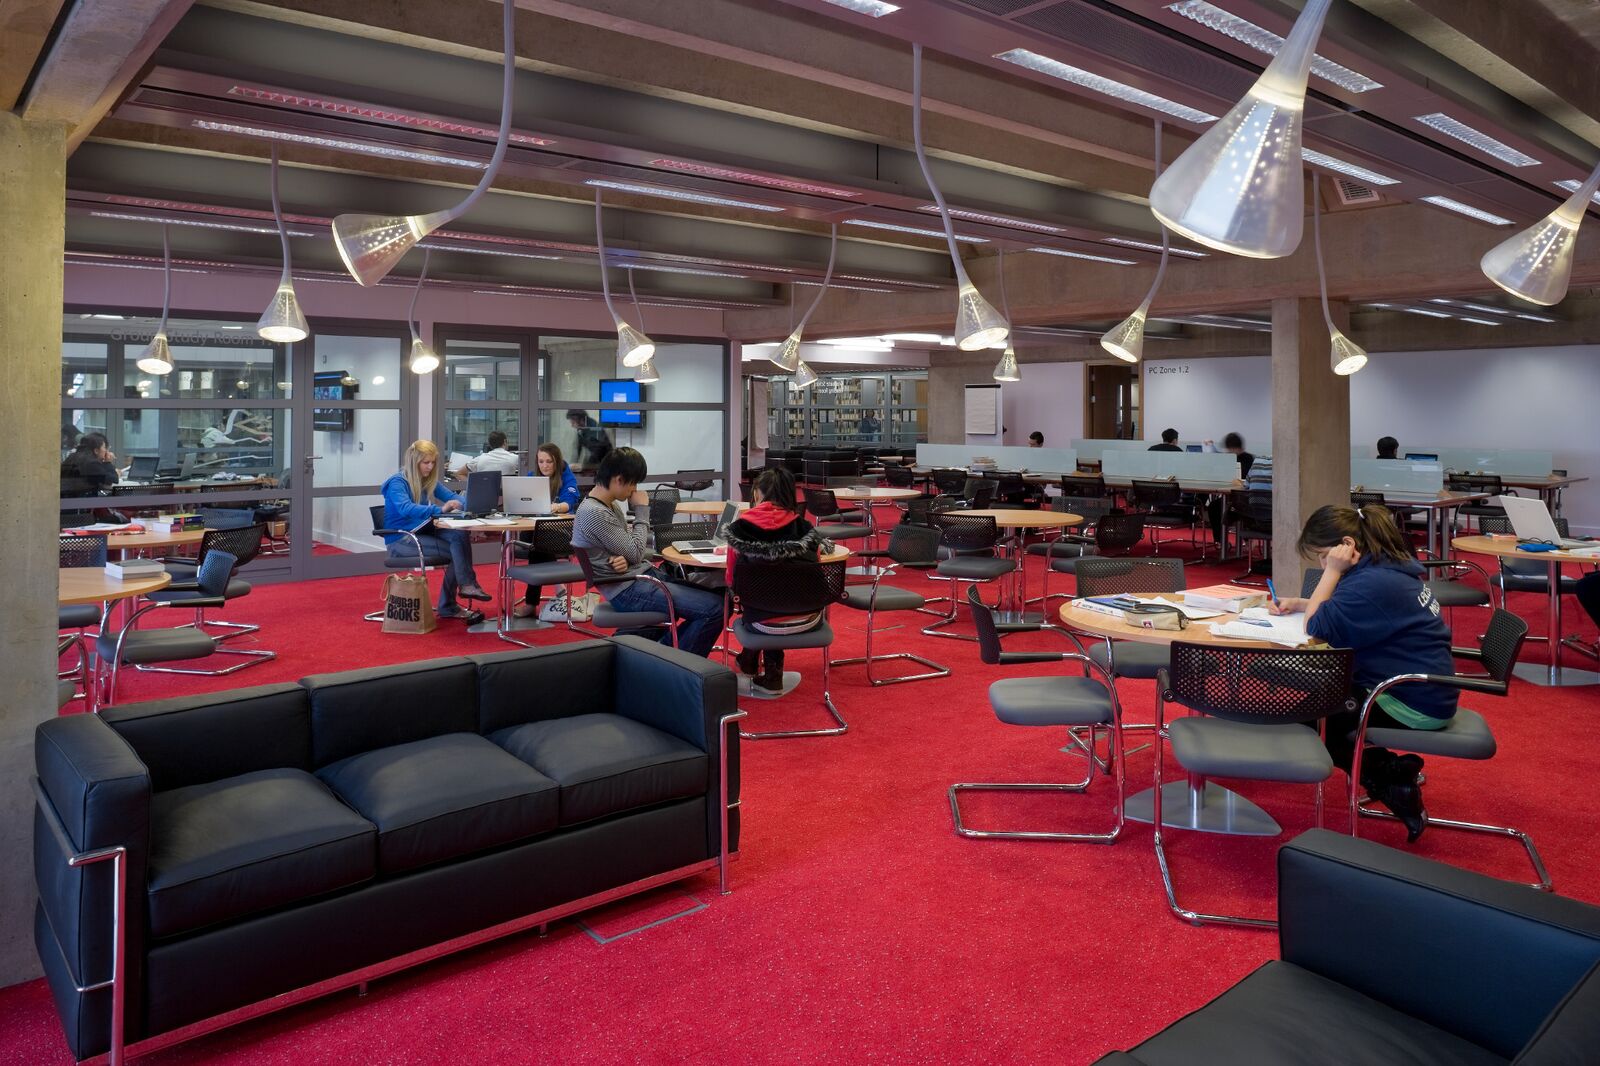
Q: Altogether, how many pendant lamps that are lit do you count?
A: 14